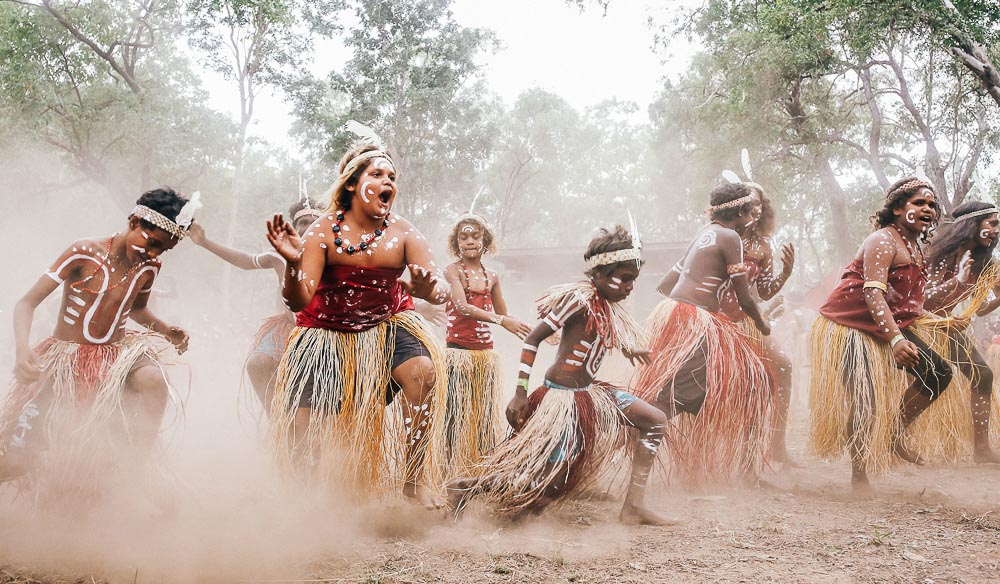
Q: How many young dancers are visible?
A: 9